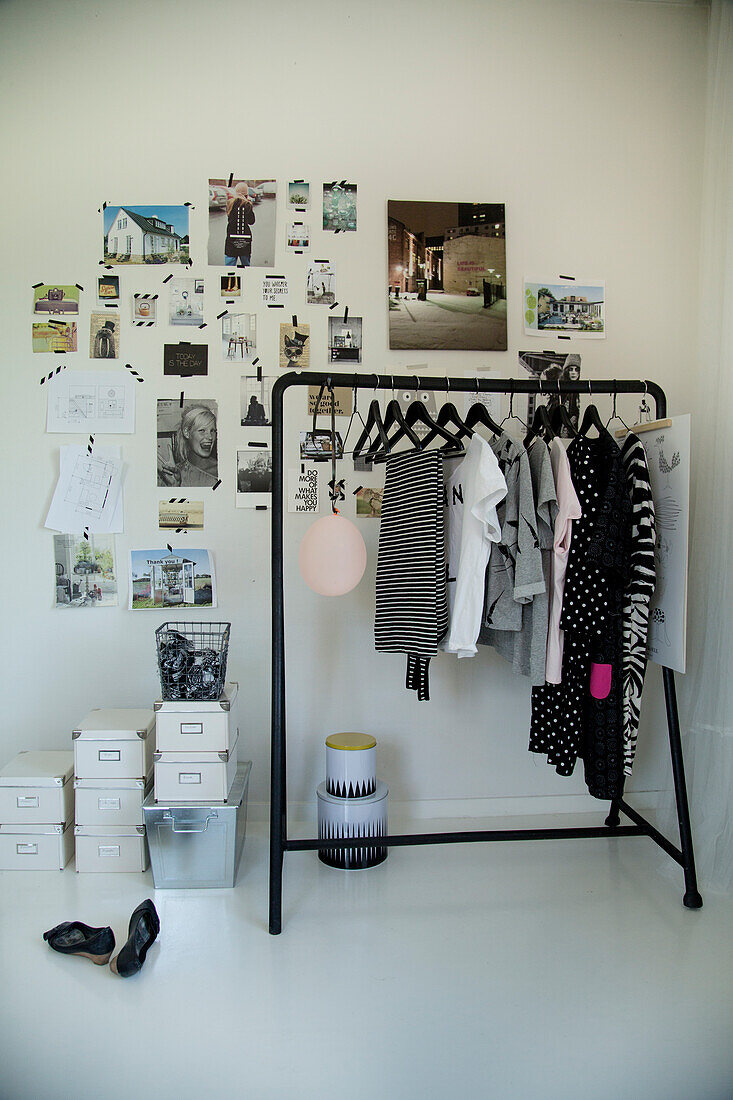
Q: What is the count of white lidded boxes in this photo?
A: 7